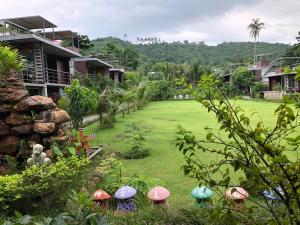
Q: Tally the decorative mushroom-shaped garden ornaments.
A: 6